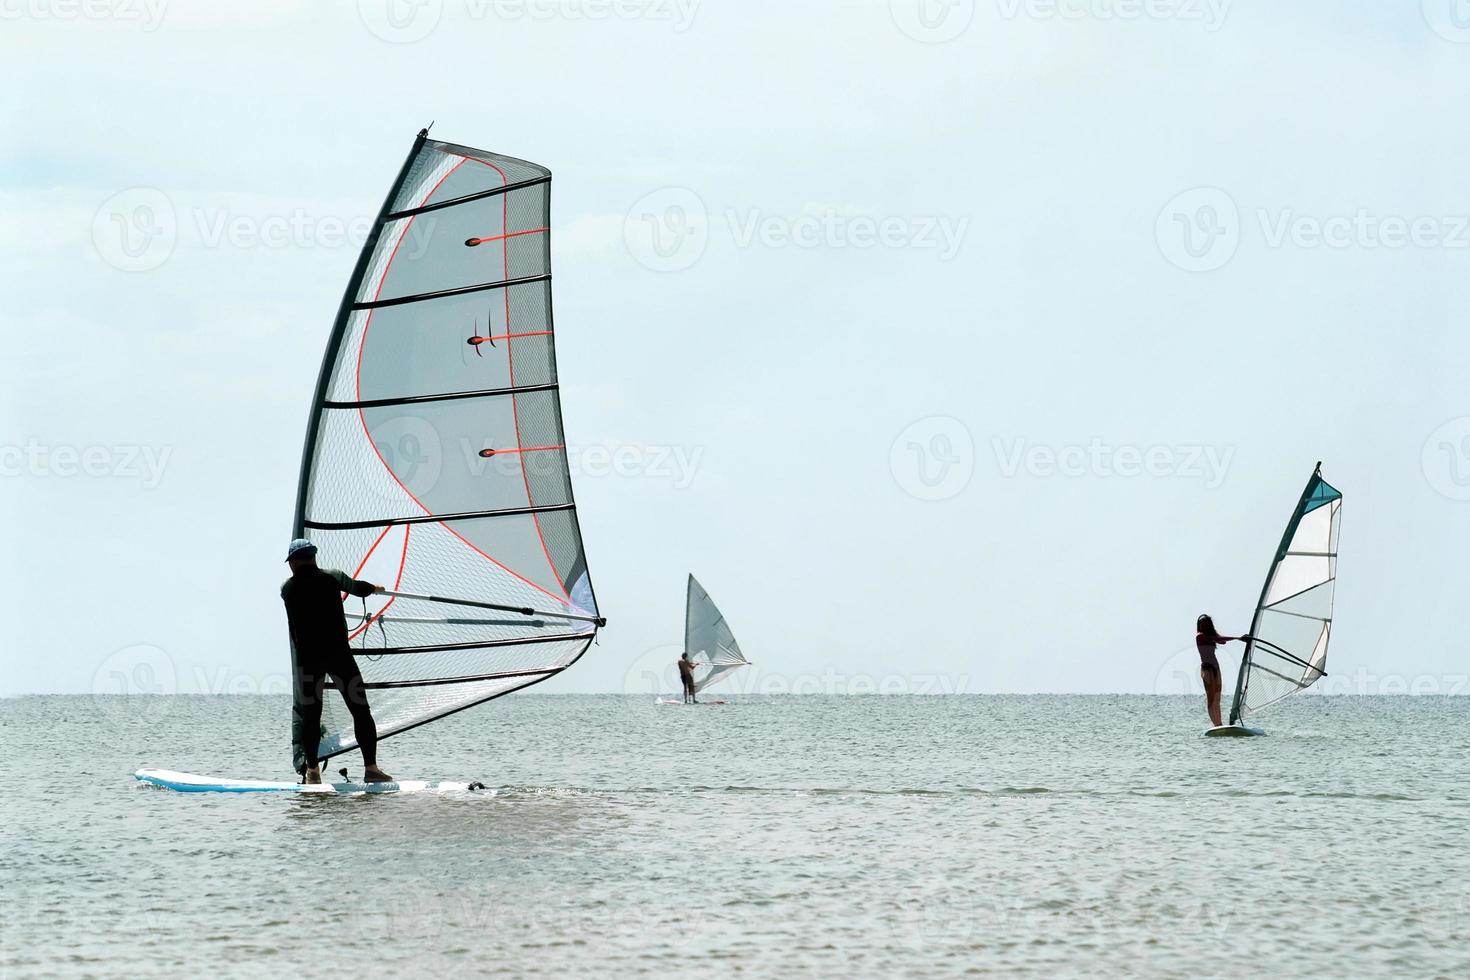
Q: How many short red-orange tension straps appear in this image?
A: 3